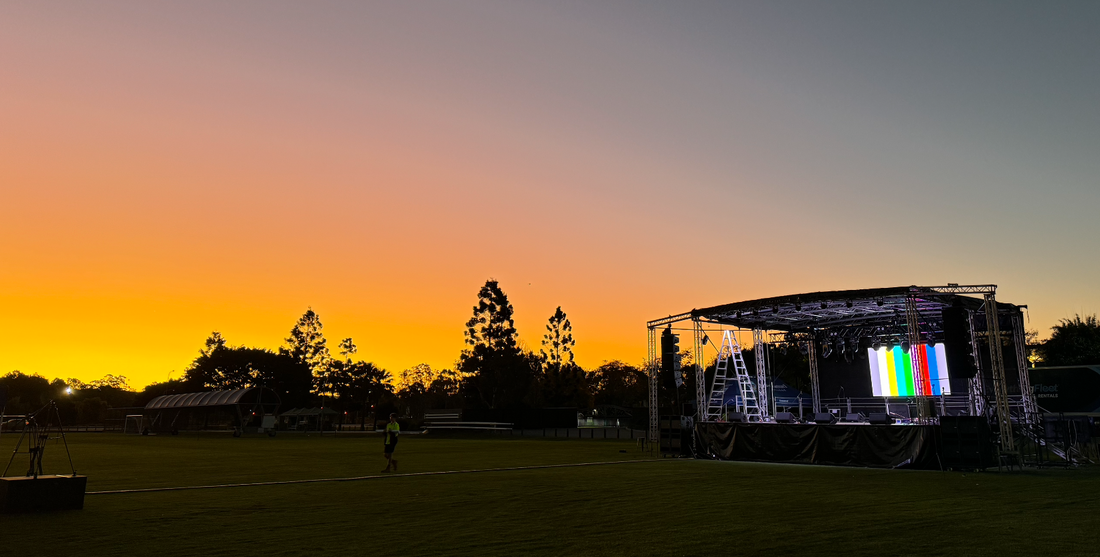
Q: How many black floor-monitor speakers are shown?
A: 5